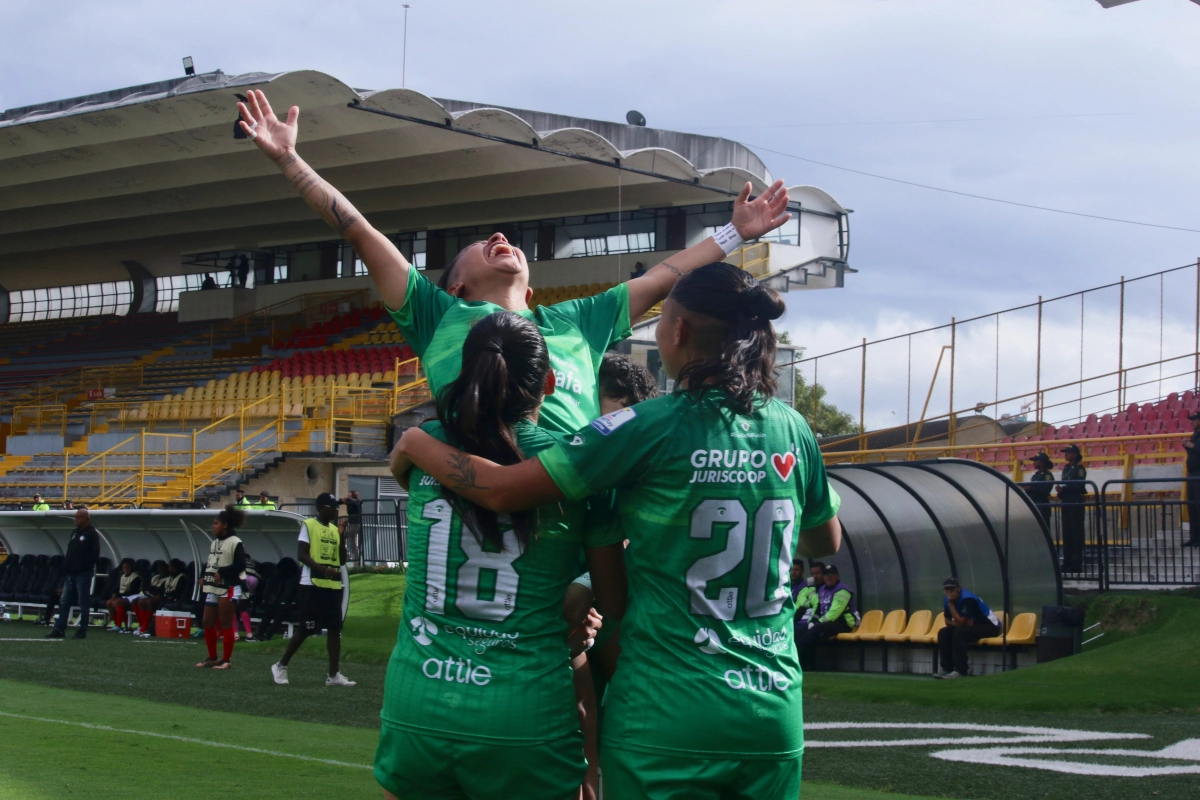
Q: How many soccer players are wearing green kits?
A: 4